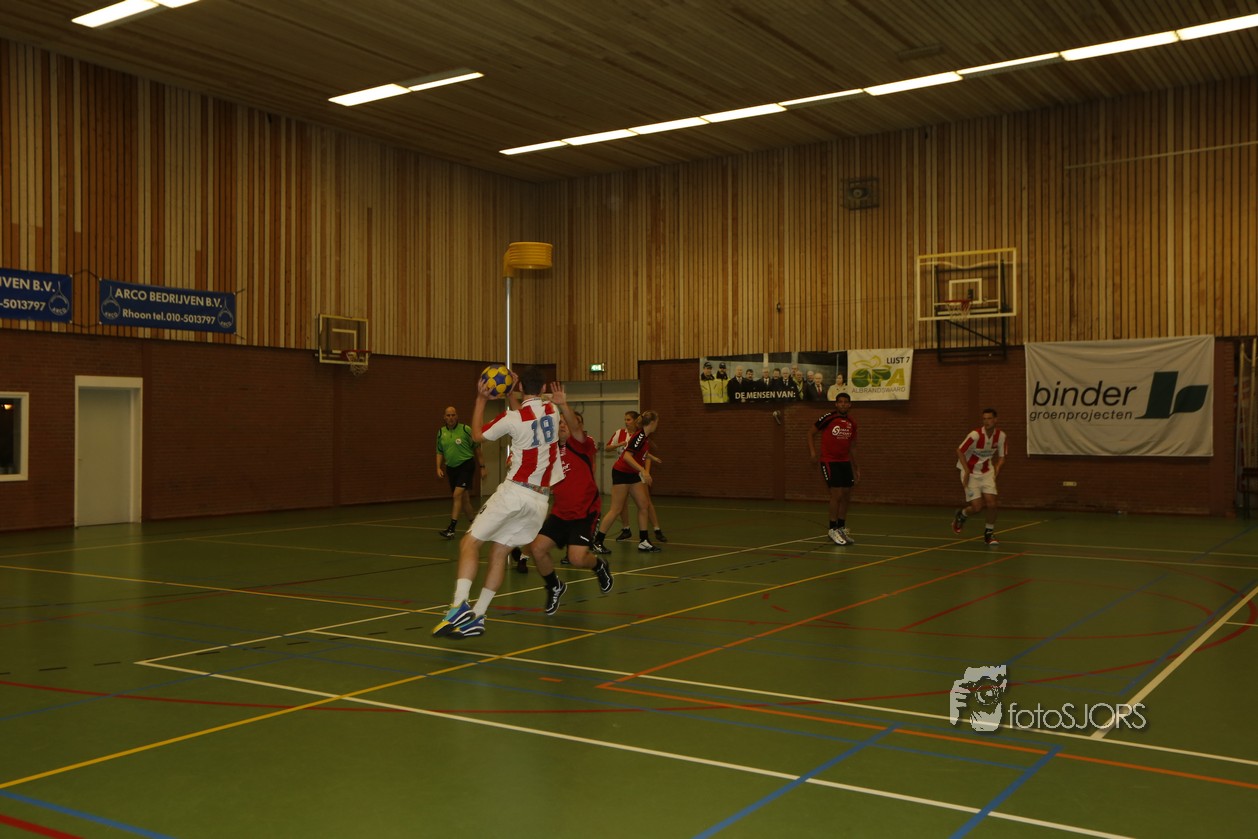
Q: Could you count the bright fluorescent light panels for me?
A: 13